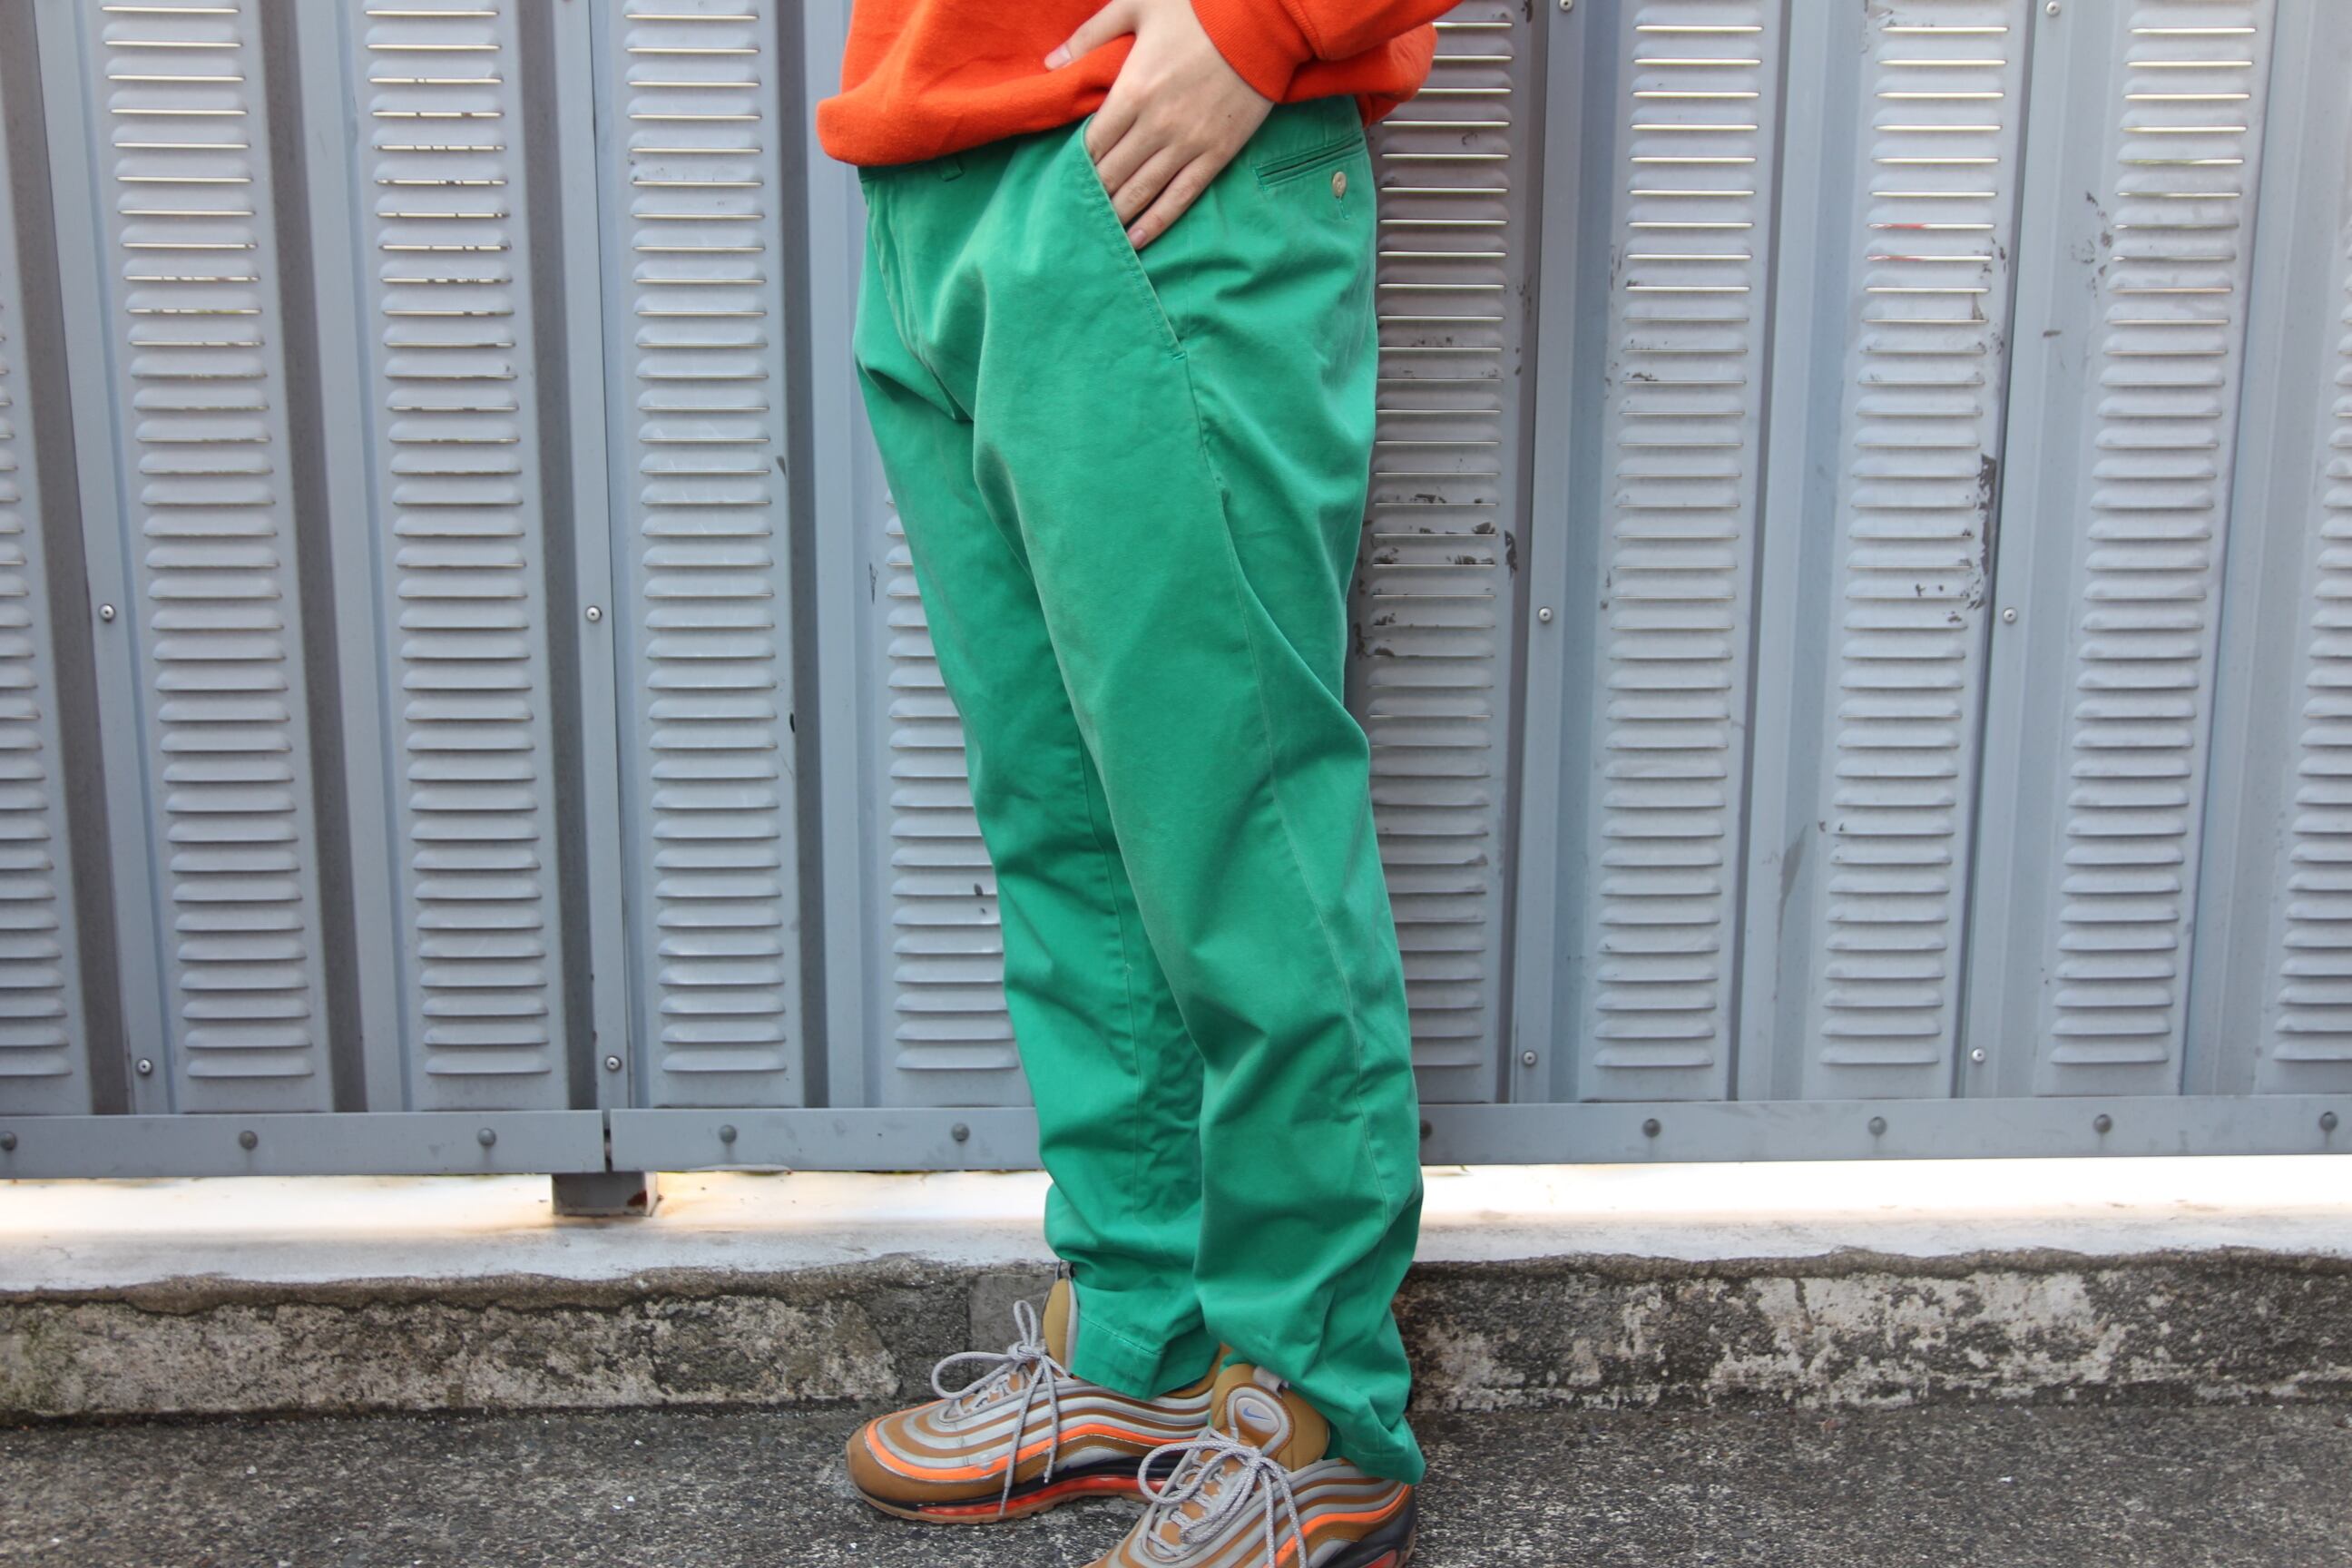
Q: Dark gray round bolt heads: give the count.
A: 10